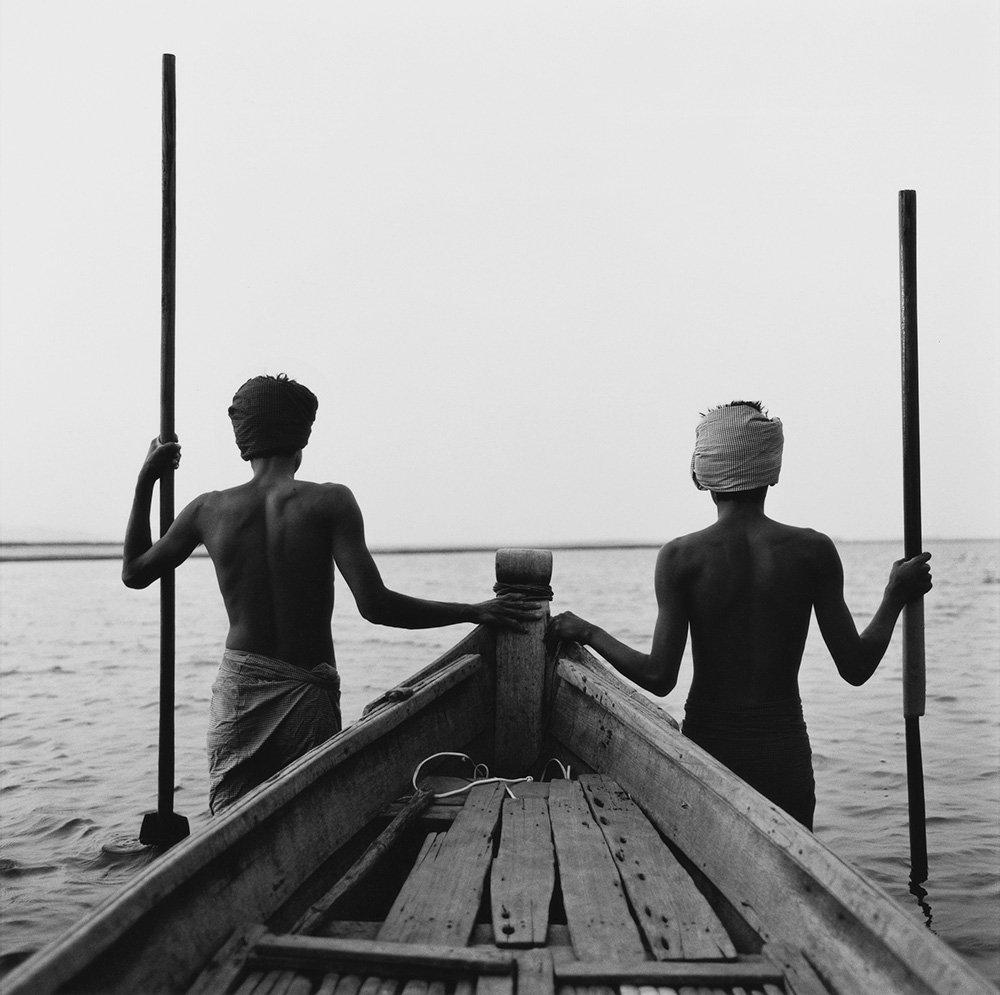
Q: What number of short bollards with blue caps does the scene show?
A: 0